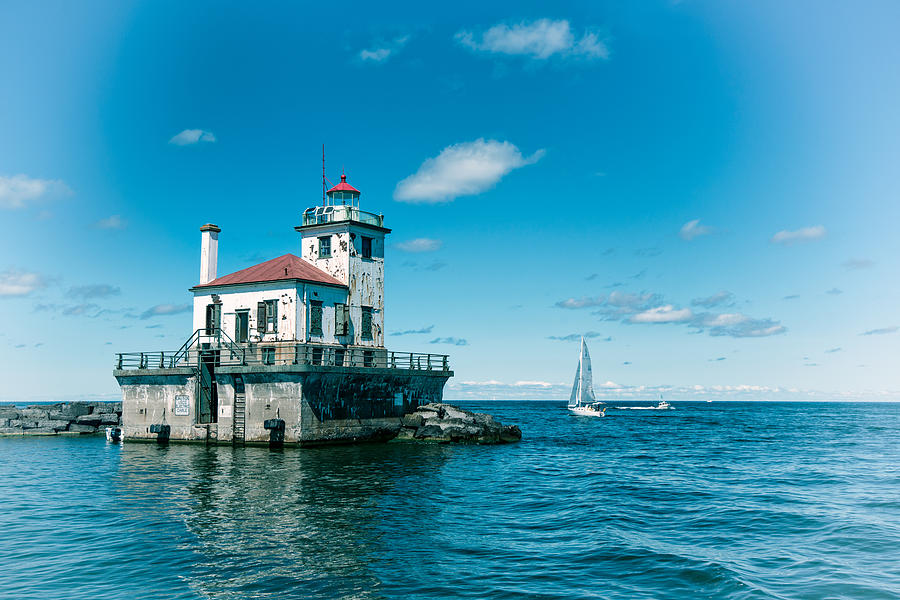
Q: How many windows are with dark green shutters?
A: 5